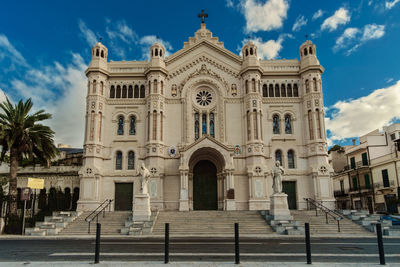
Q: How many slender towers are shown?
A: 4